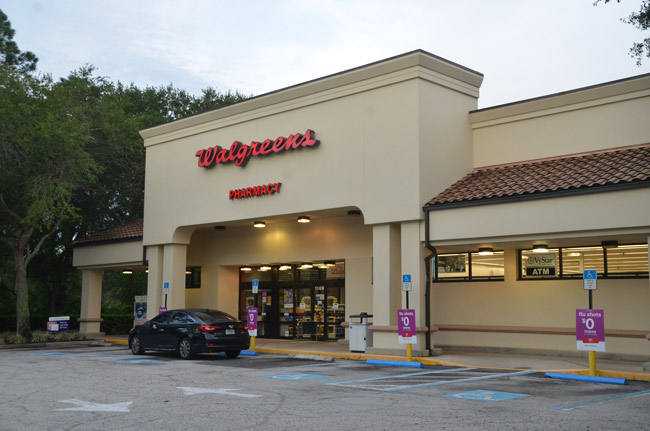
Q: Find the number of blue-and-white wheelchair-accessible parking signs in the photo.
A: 4